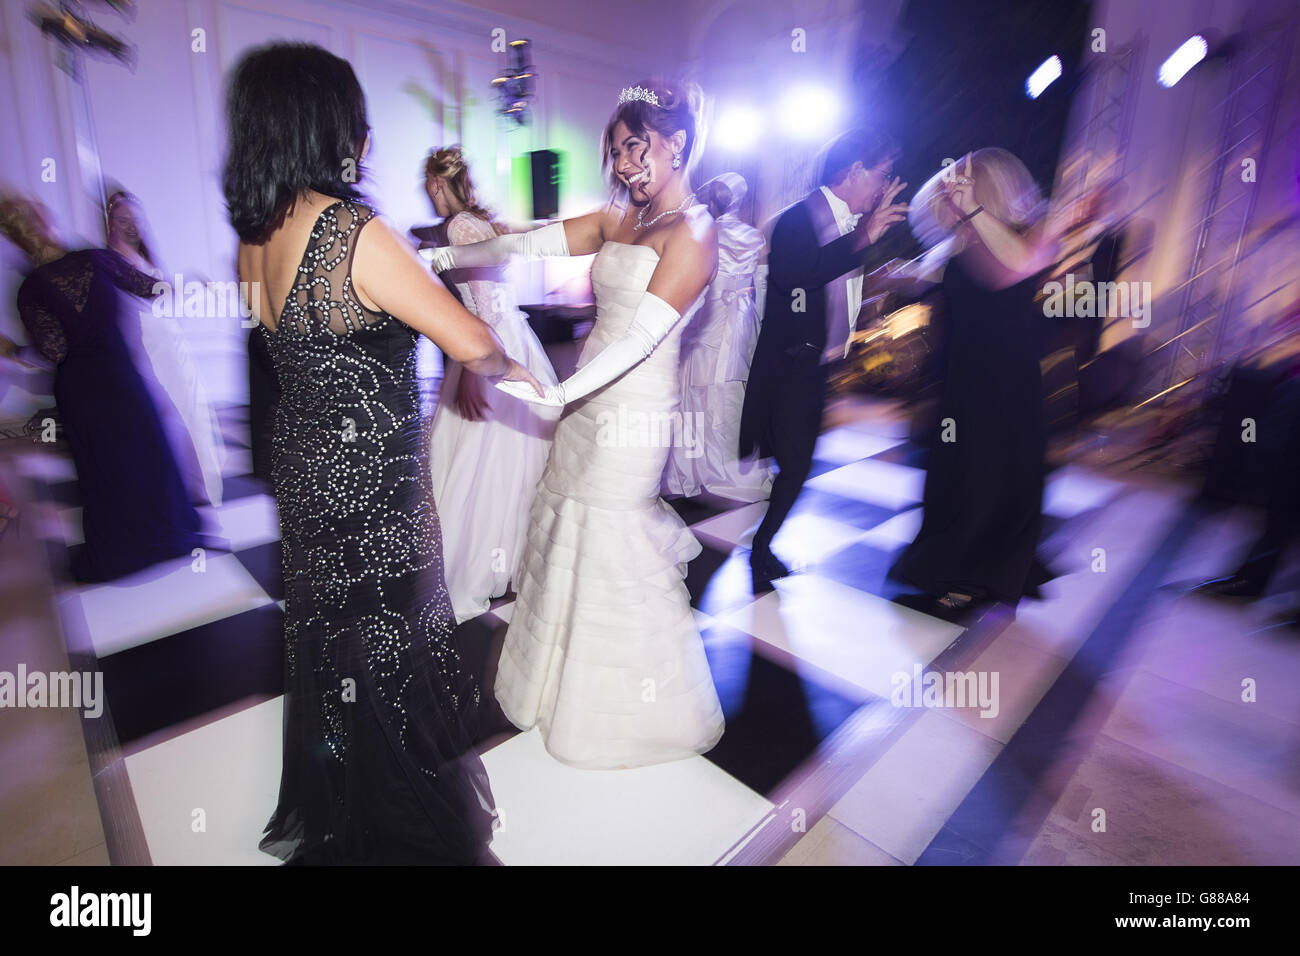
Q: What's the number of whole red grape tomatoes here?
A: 0